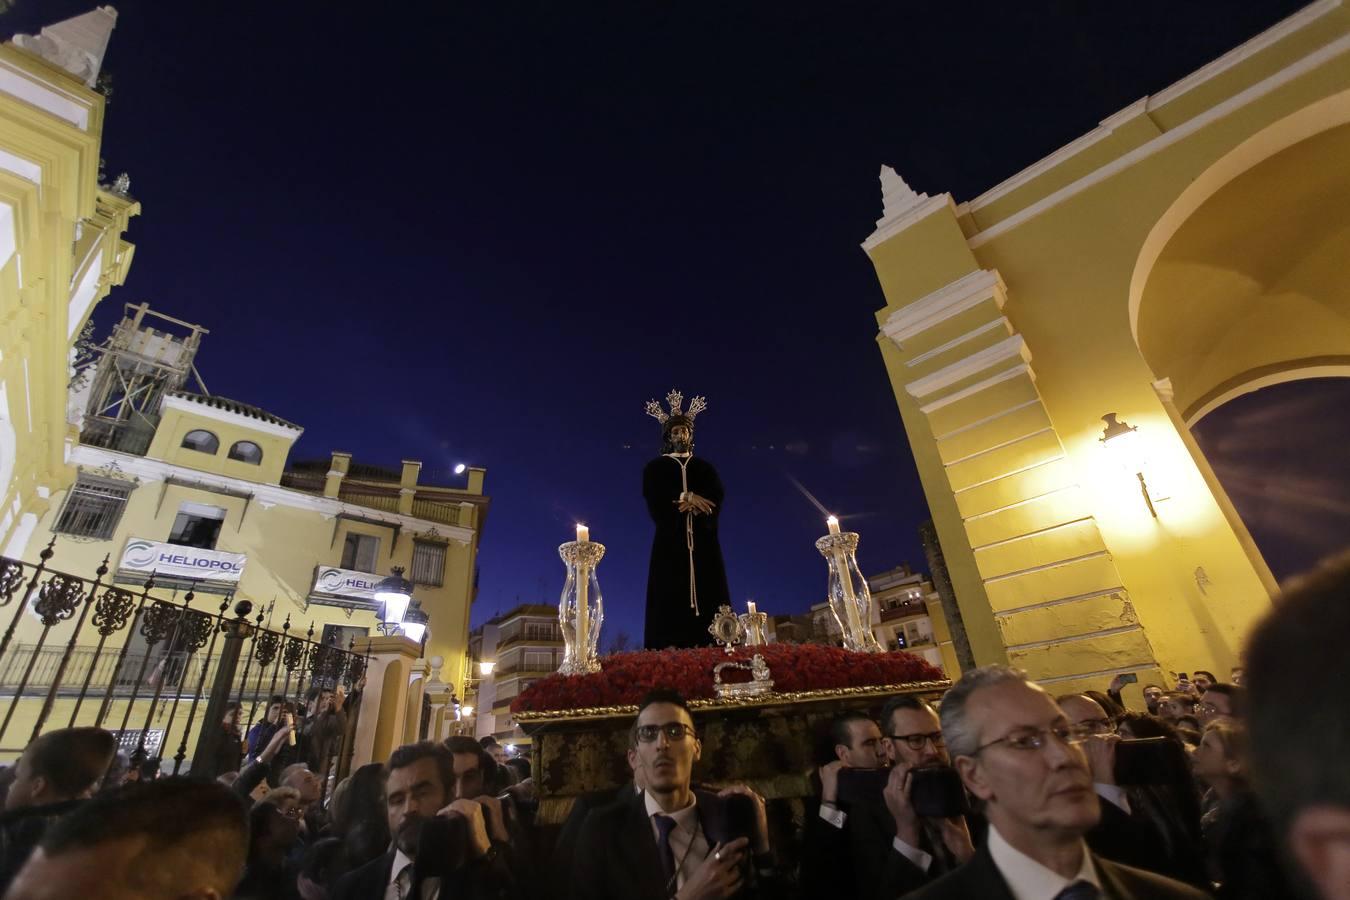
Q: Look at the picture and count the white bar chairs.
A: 0